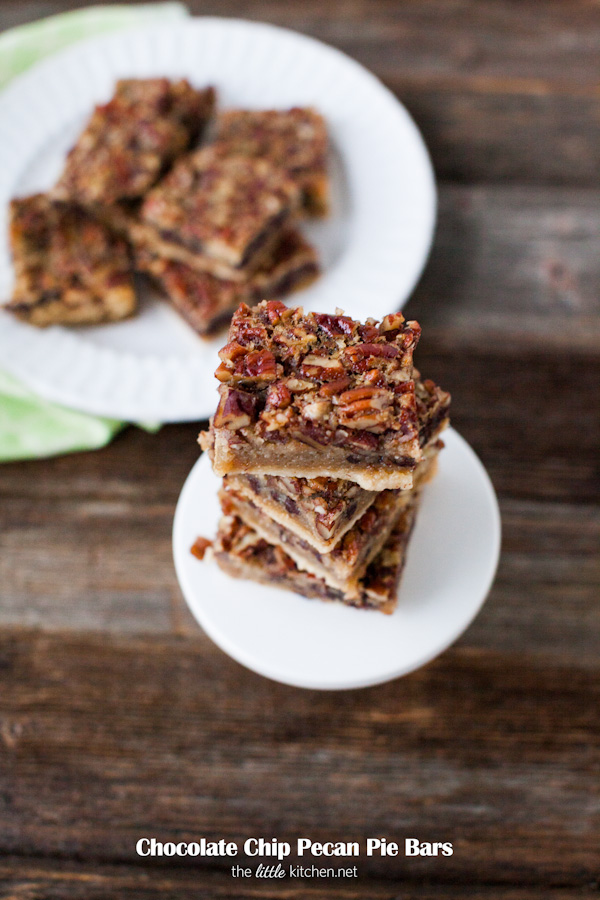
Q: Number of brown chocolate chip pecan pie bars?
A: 9